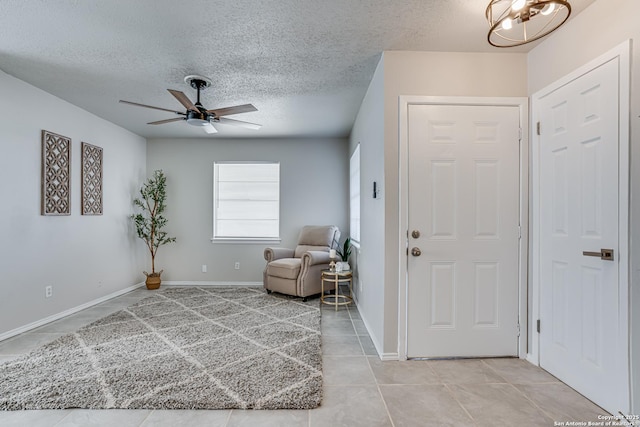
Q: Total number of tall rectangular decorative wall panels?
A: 2